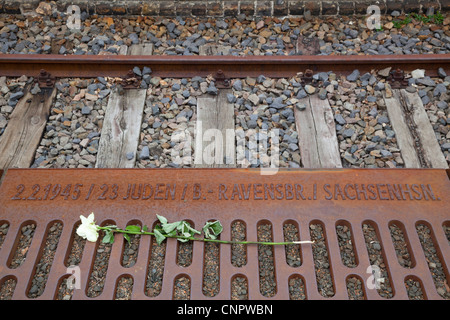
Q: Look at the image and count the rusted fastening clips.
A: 5